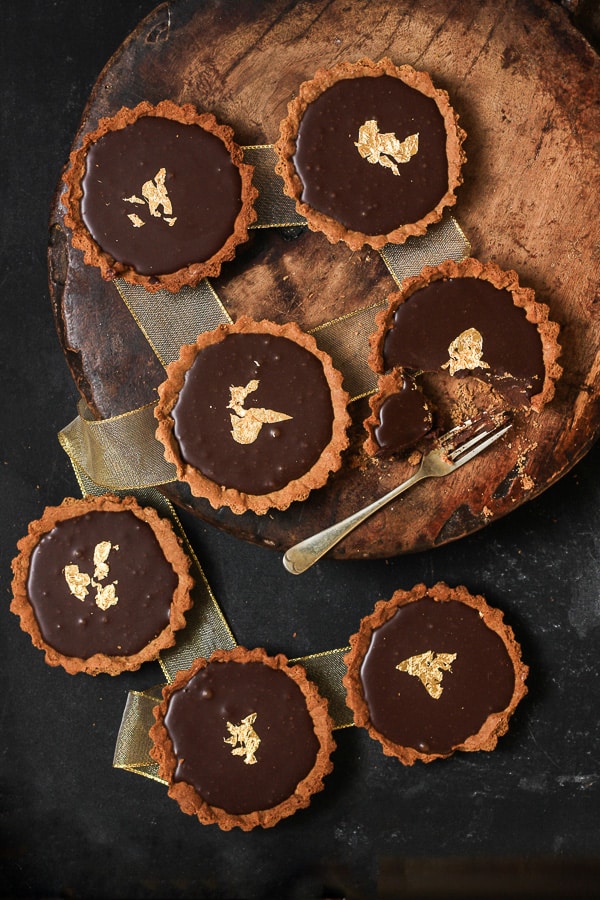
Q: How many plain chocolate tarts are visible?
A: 0